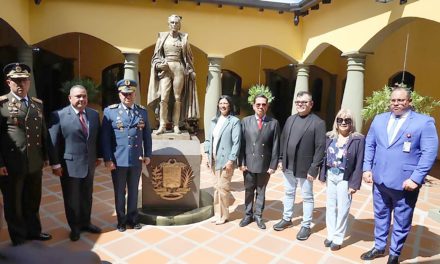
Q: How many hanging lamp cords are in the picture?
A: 3